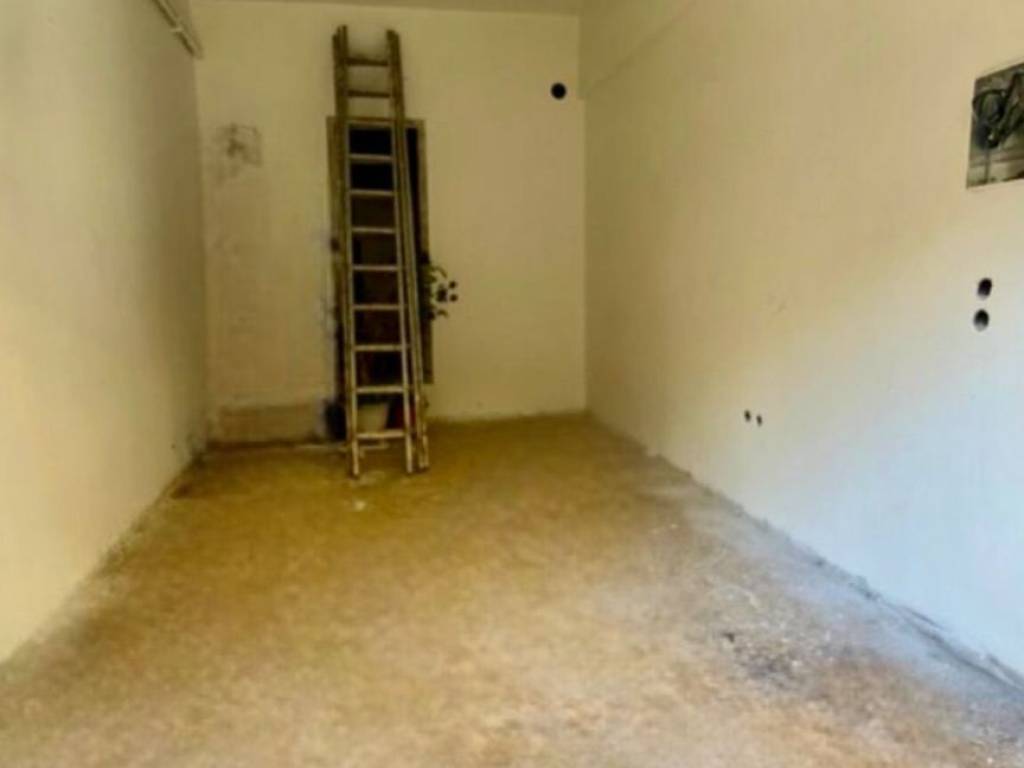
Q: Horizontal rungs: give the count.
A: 11